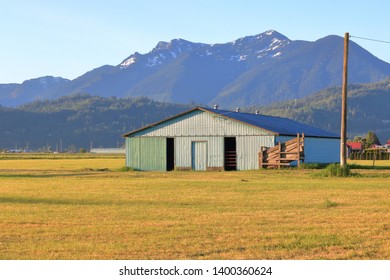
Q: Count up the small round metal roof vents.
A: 3